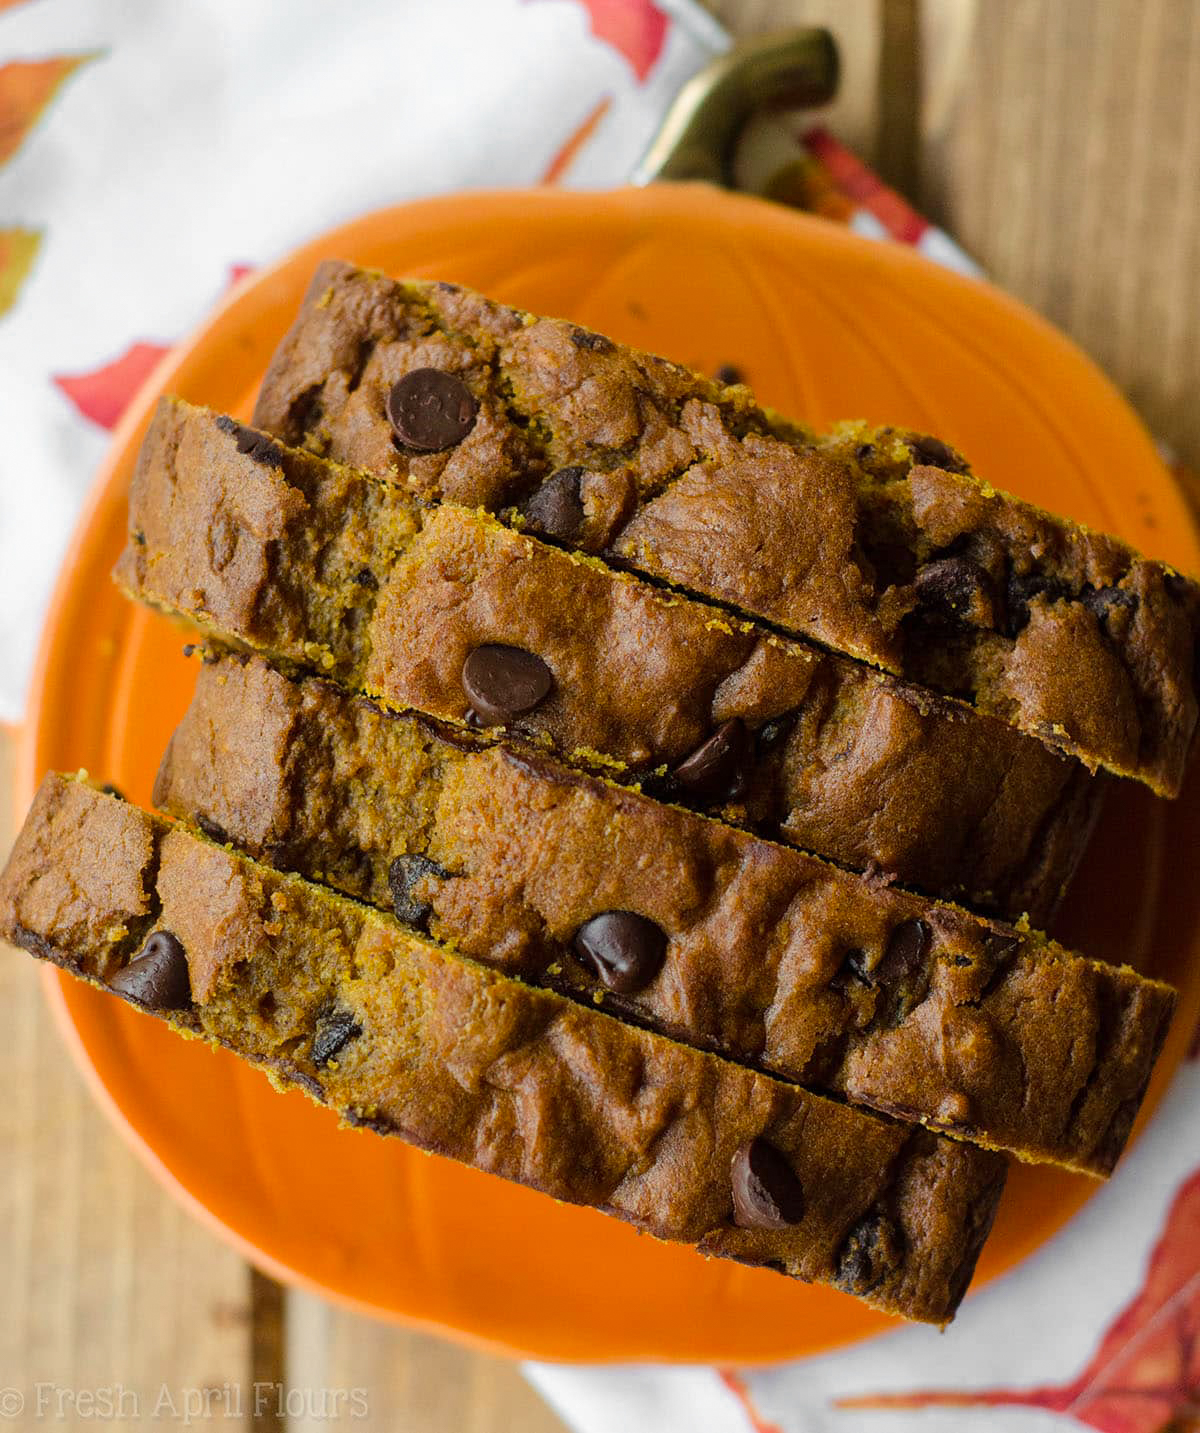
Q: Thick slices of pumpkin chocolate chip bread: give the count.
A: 4